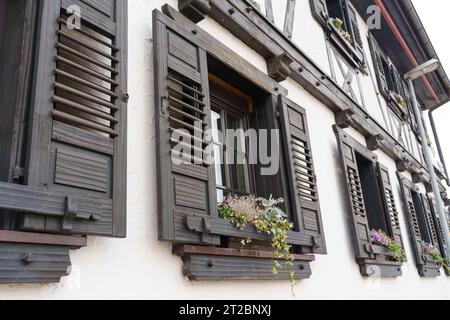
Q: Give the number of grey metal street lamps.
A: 1